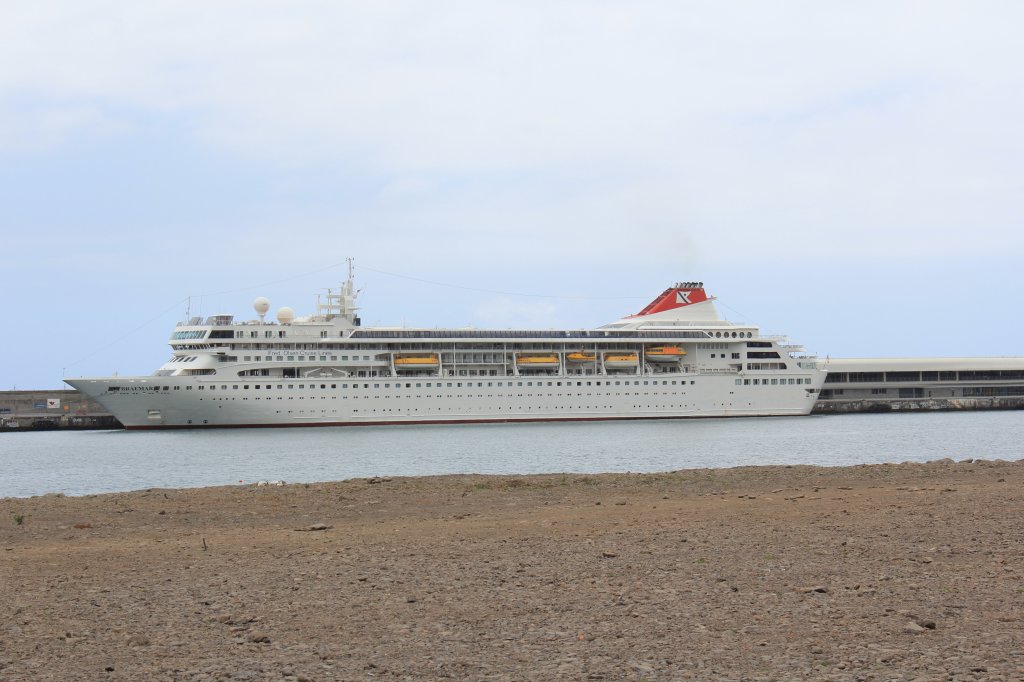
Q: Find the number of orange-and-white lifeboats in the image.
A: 5